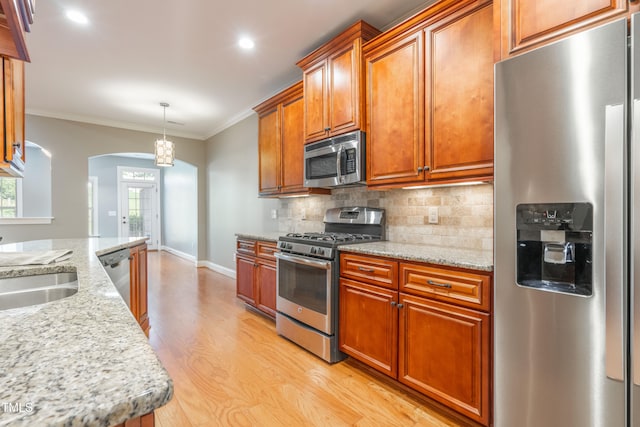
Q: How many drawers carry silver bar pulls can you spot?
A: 4